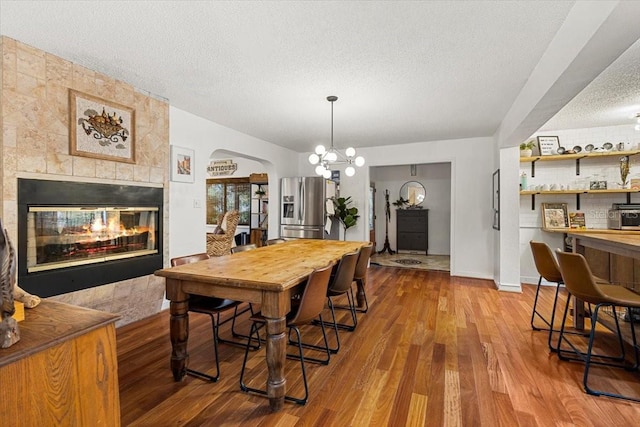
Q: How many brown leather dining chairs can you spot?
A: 6